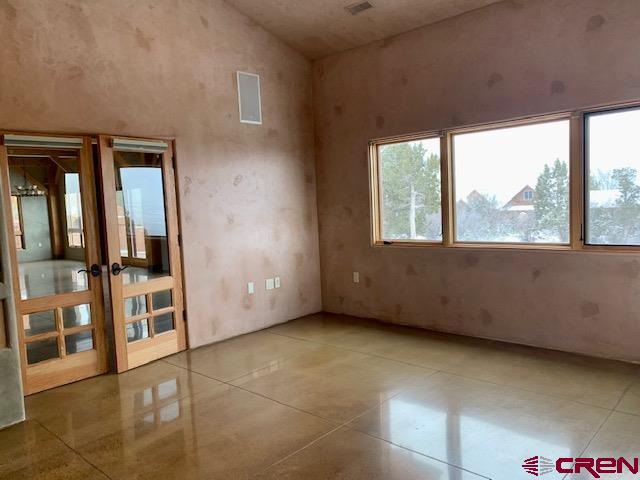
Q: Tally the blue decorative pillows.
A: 0